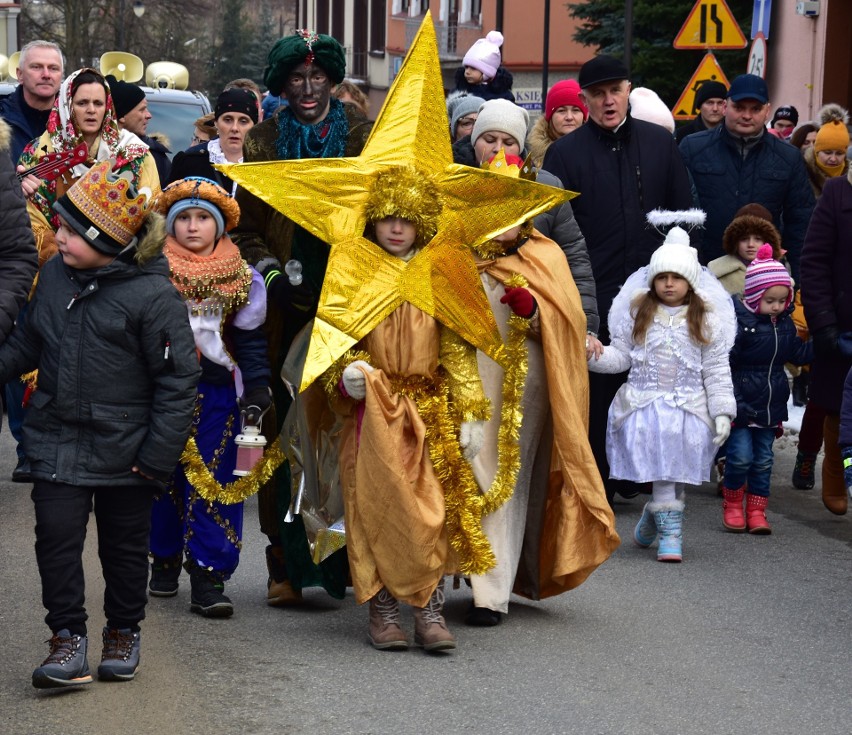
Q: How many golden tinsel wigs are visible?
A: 1